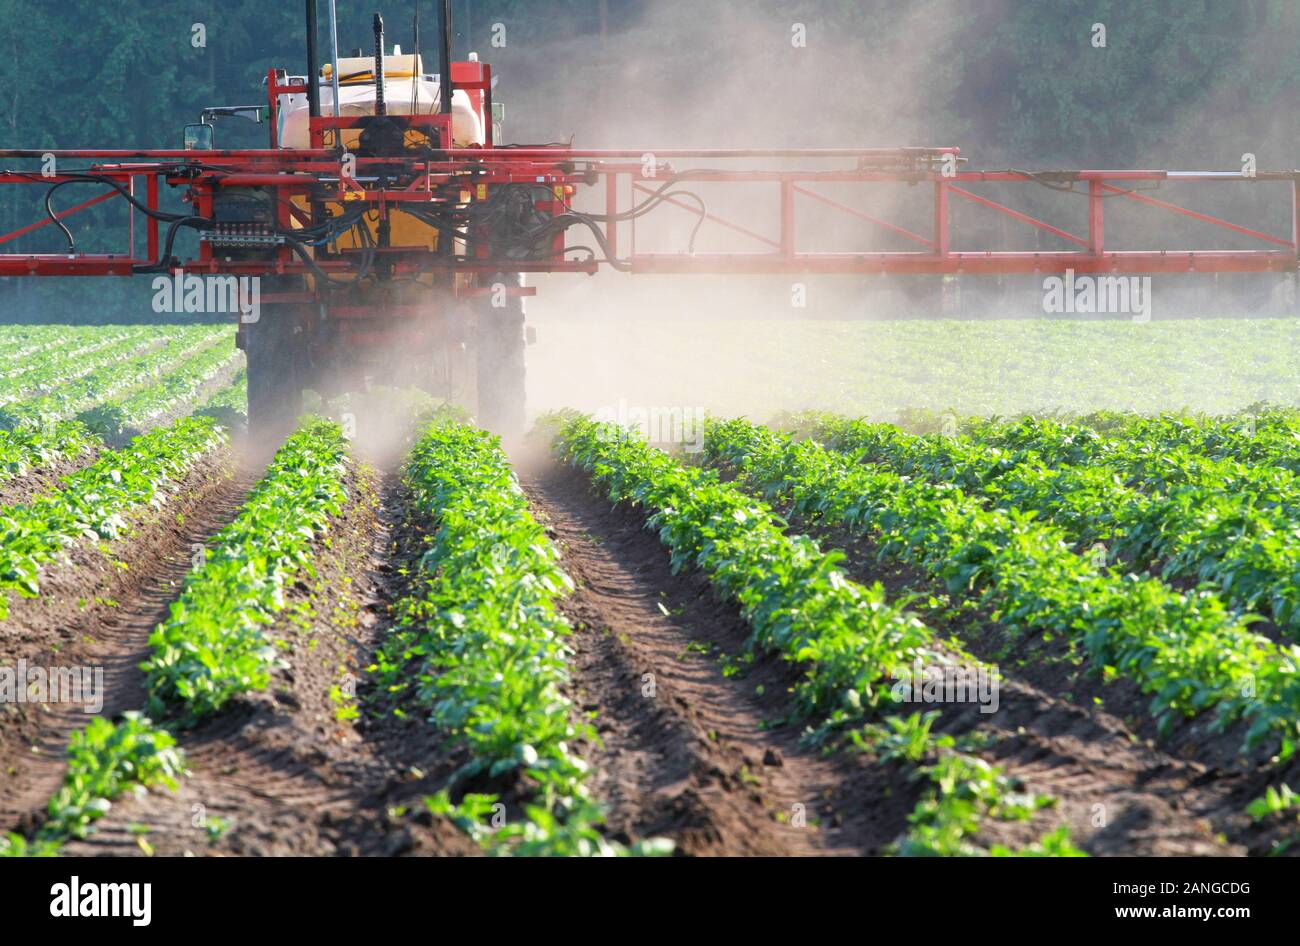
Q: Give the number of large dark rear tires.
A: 2